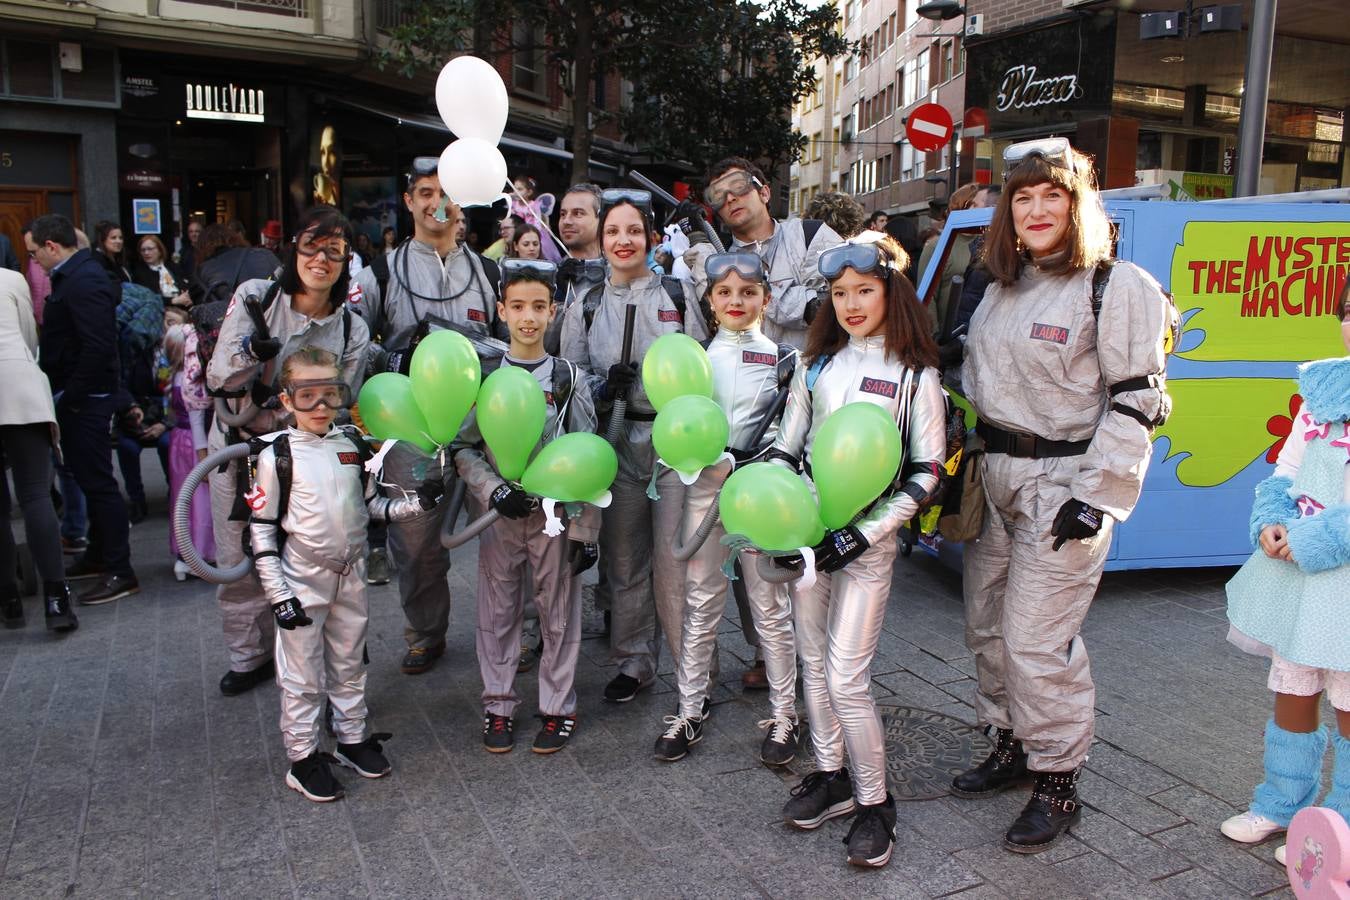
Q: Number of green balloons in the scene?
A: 8